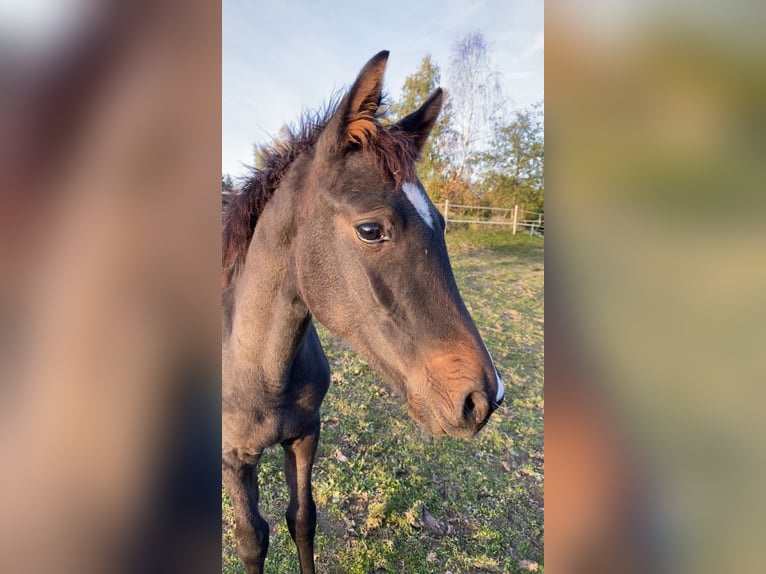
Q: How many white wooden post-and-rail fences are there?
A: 1